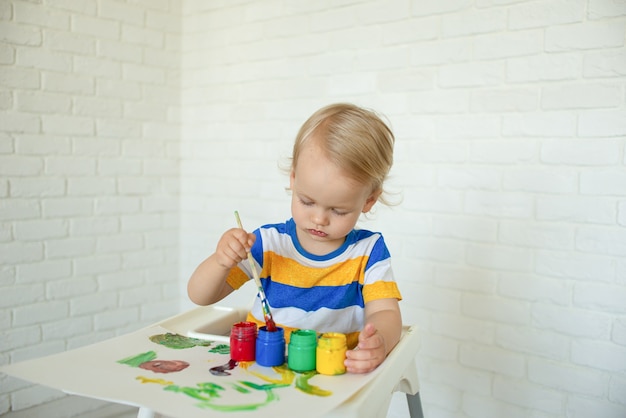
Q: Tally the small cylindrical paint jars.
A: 4